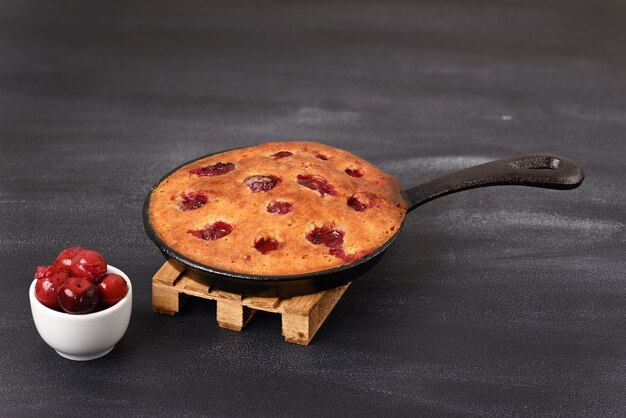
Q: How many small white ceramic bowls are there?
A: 1